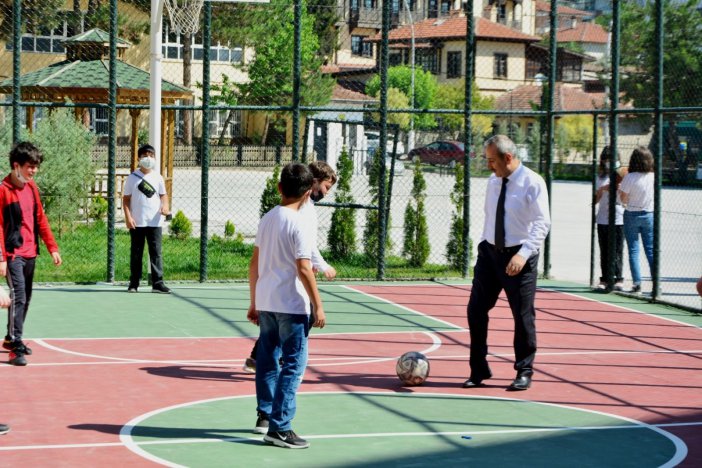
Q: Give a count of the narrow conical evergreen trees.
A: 5